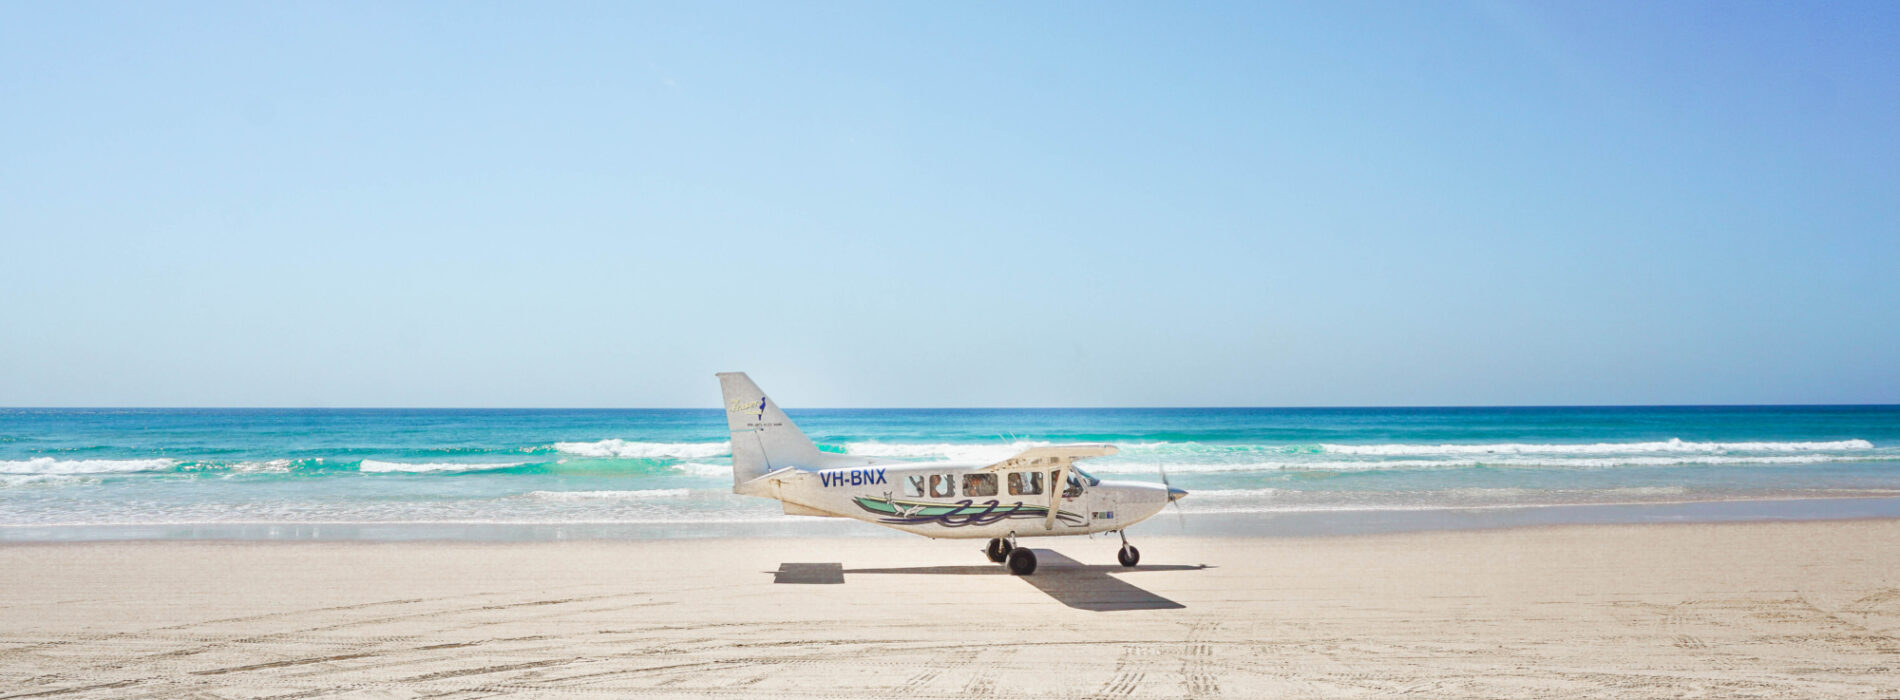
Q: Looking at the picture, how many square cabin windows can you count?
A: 4